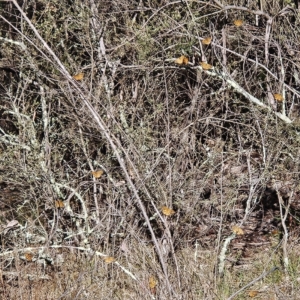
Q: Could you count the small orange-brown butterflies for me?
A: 14